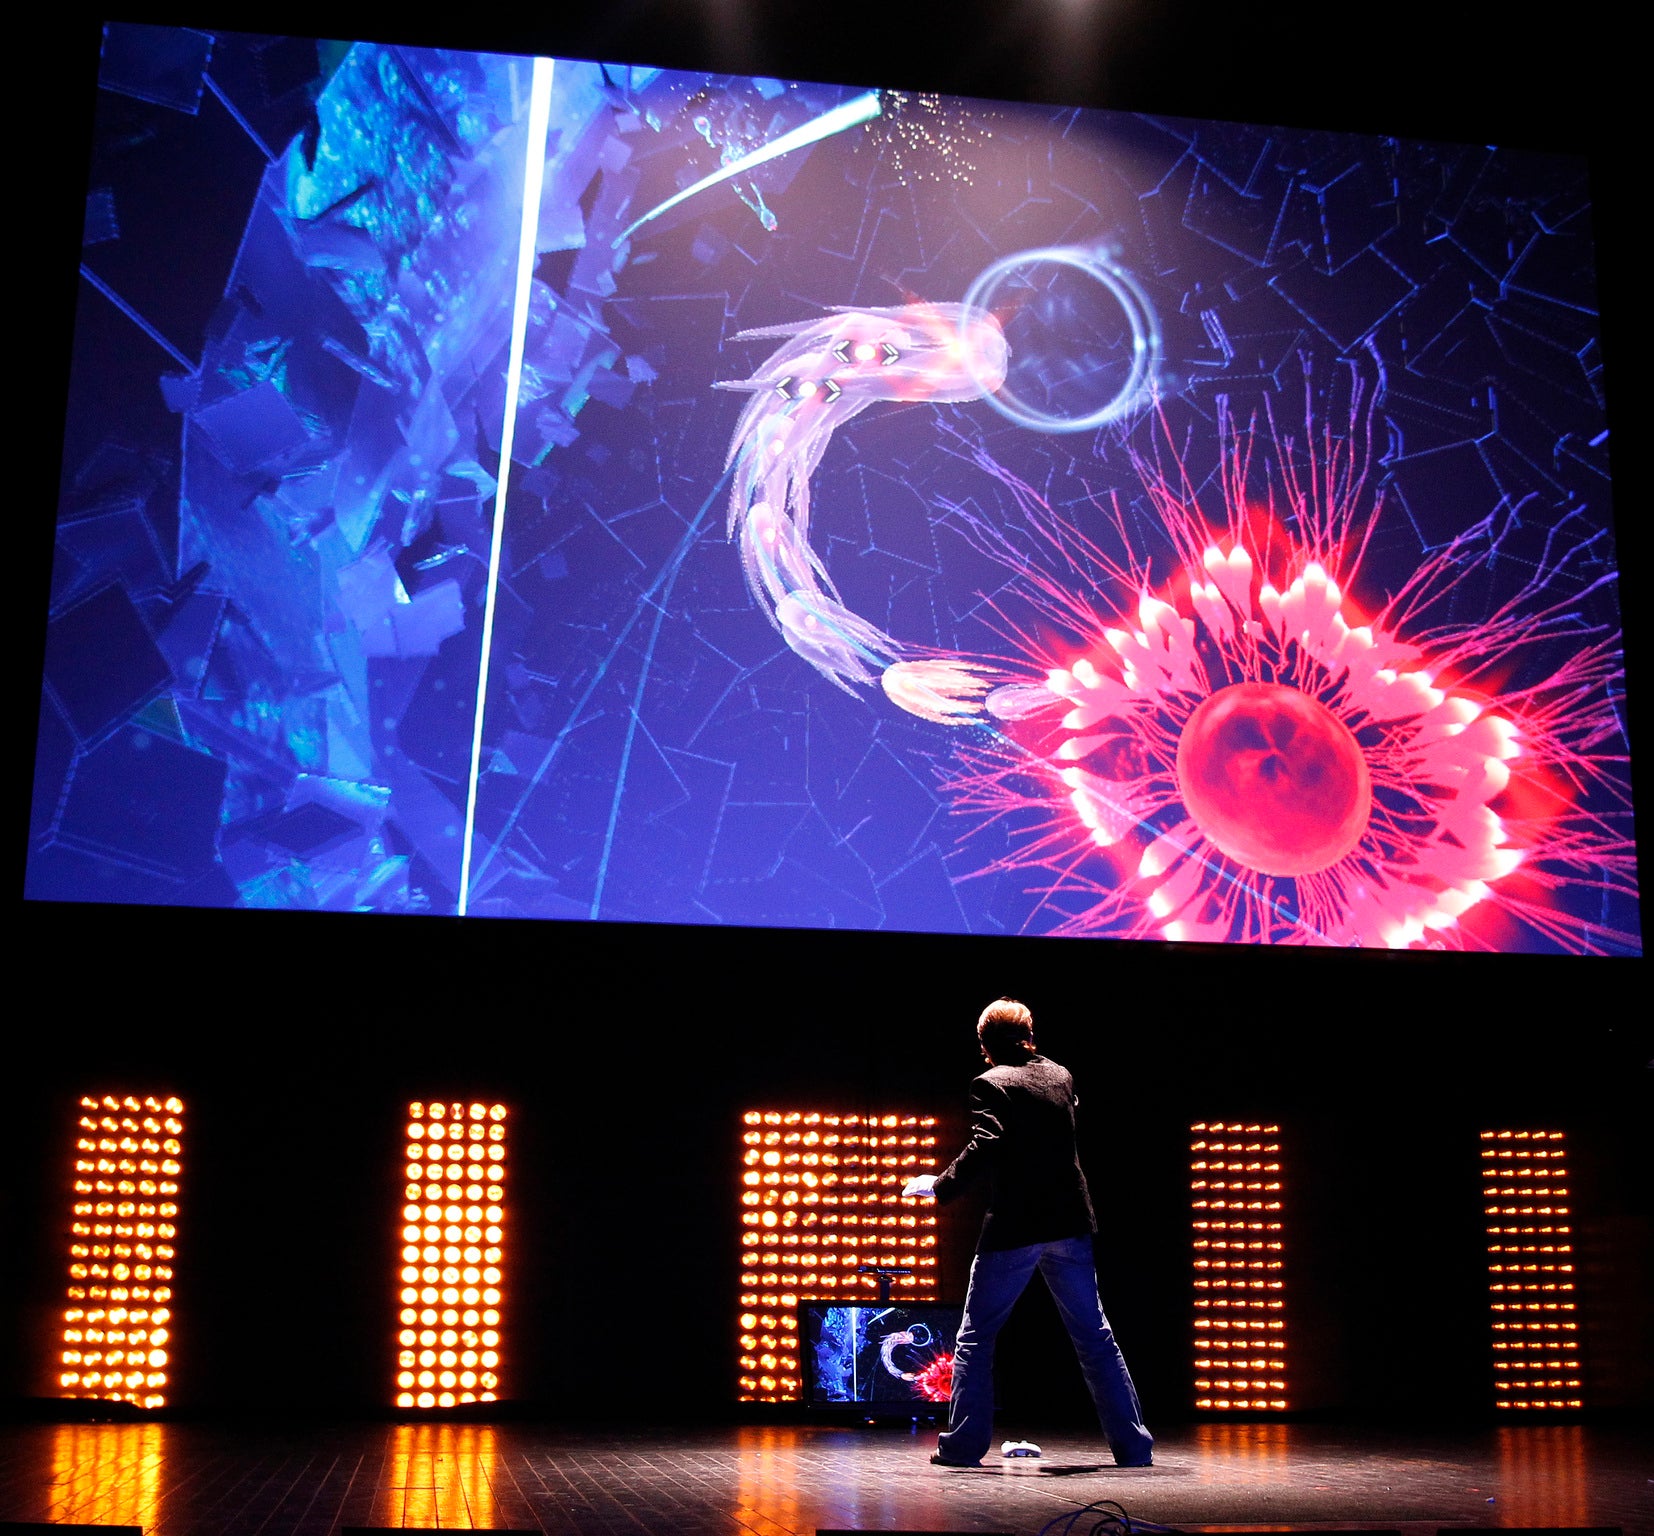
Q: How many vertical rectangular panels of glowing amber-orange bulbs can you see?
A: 5